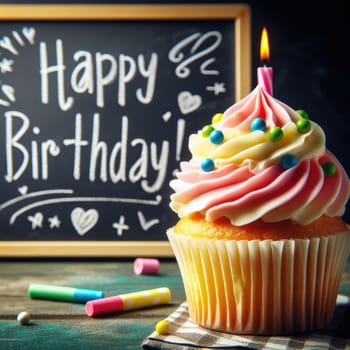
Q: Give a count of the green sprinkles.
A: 5